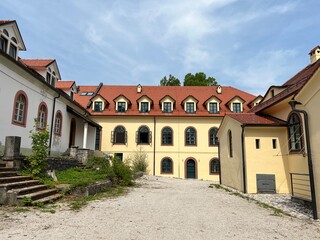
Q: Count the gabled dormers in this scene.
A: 11